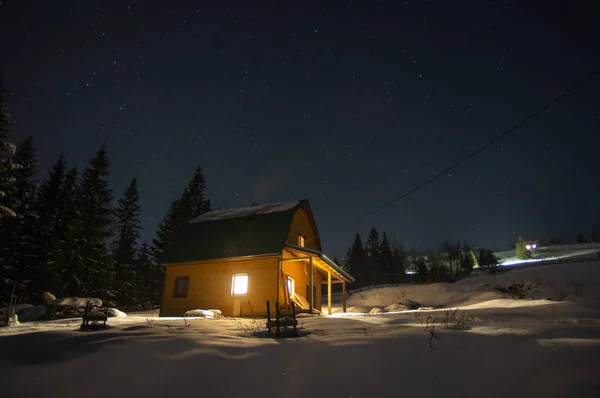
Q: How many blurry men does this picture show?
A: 0